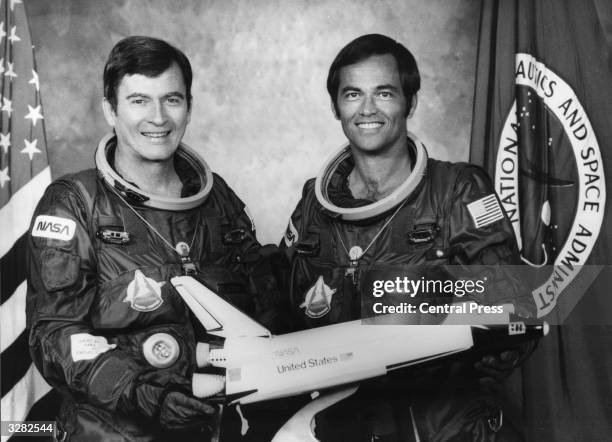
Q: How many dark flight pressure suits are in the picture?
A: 2